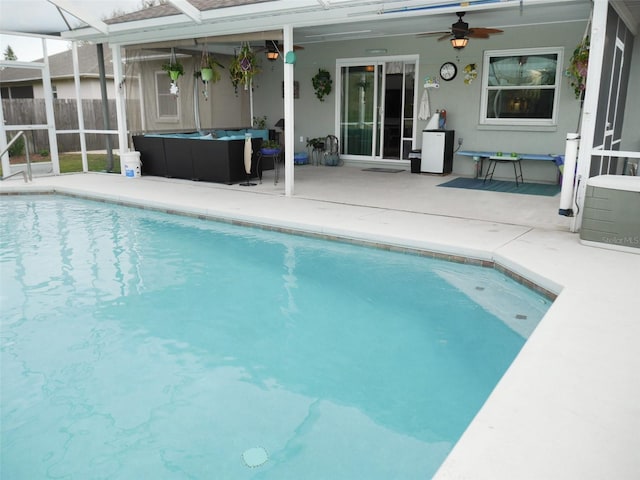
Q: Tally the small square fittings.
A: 2